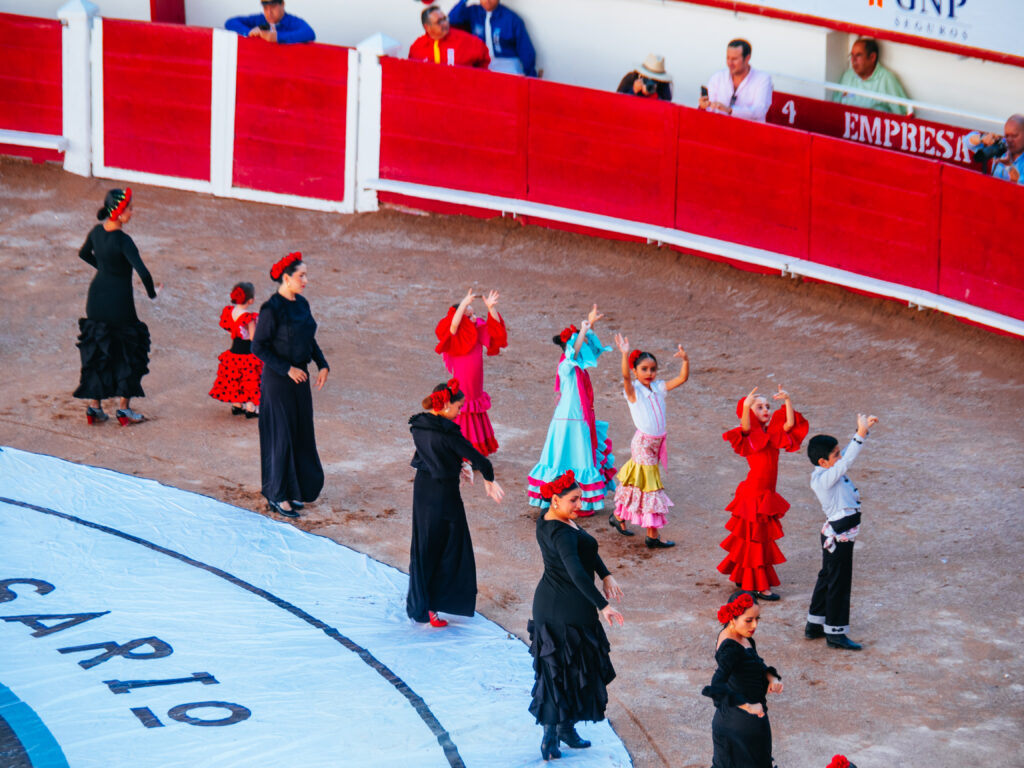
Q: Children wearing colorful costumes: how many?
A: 5